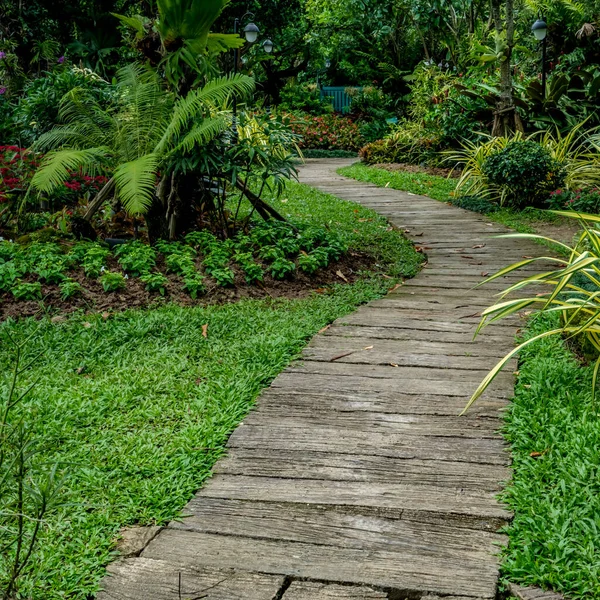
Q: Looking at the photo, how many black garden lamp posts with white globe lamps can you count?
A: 3